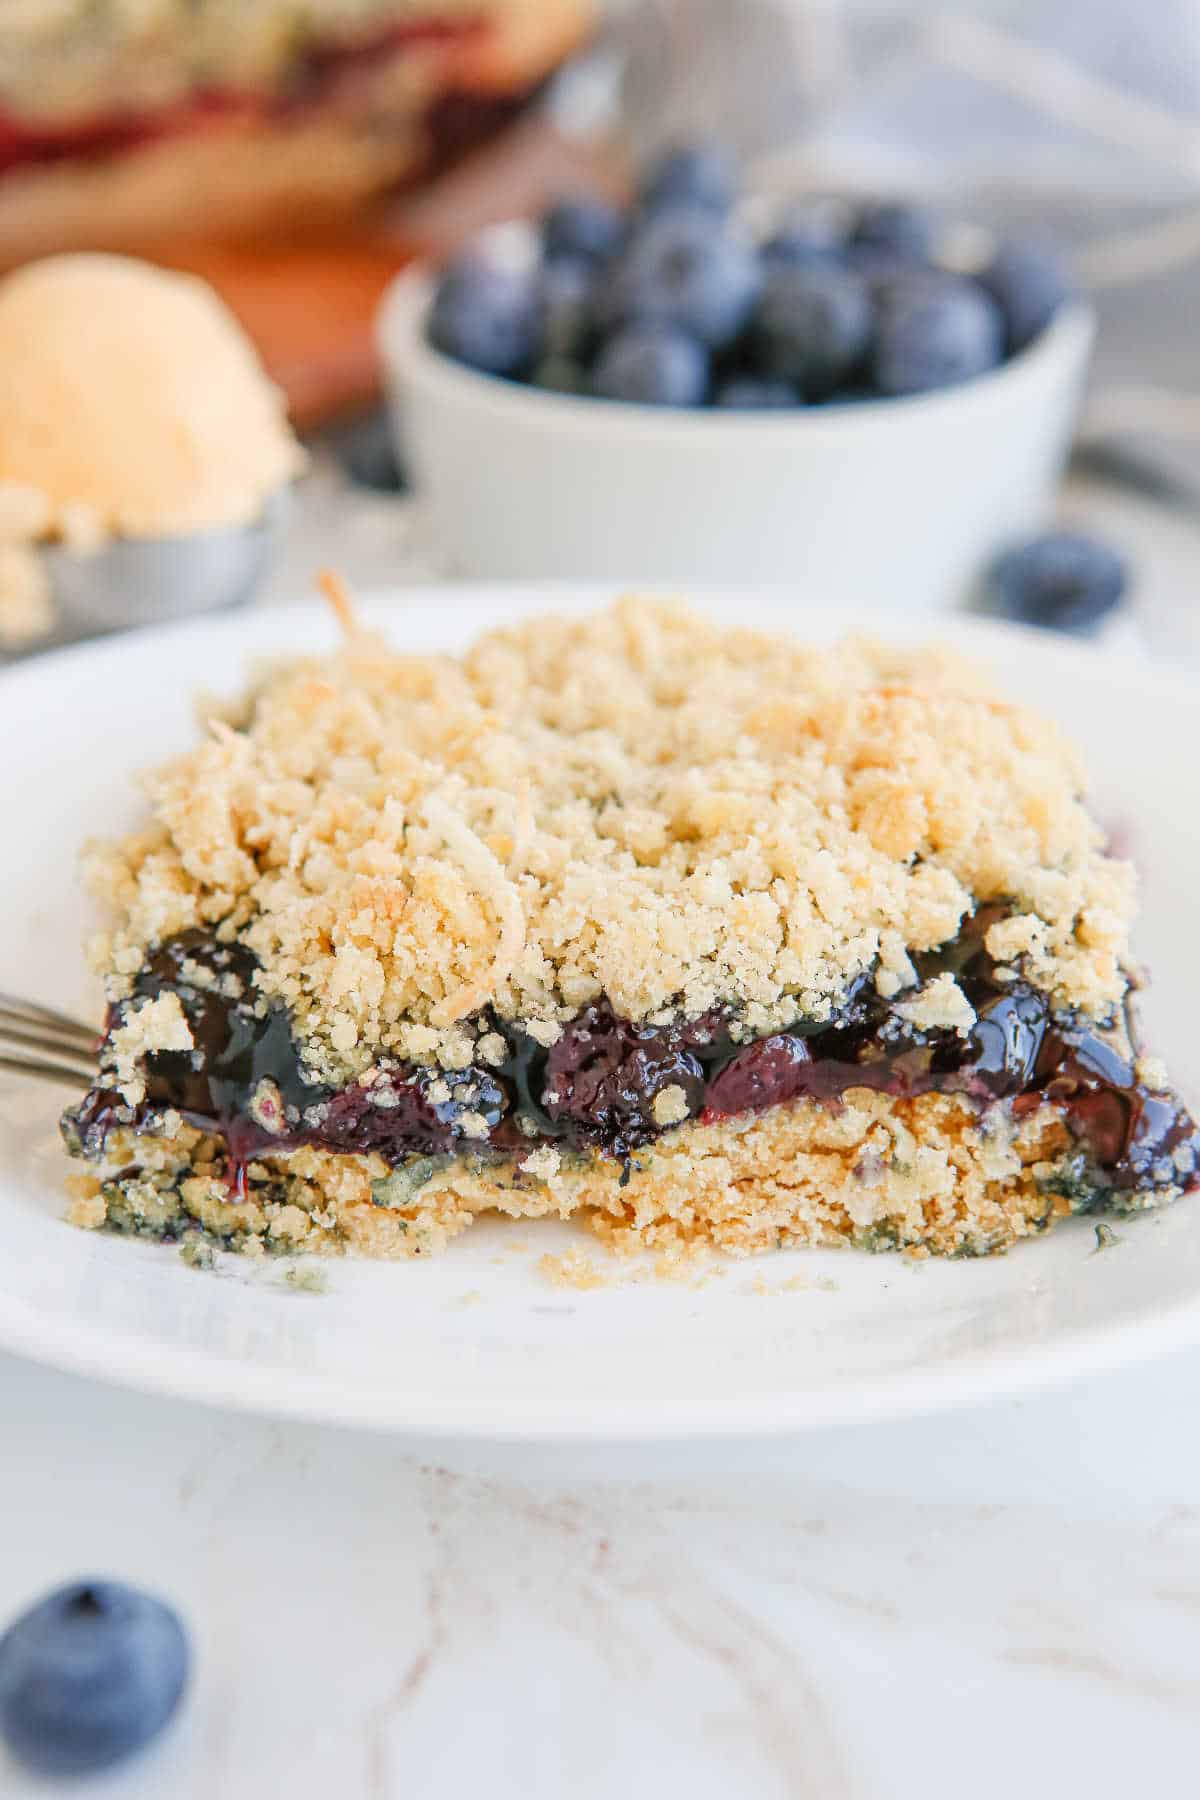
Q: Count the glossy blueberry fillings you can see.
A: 1